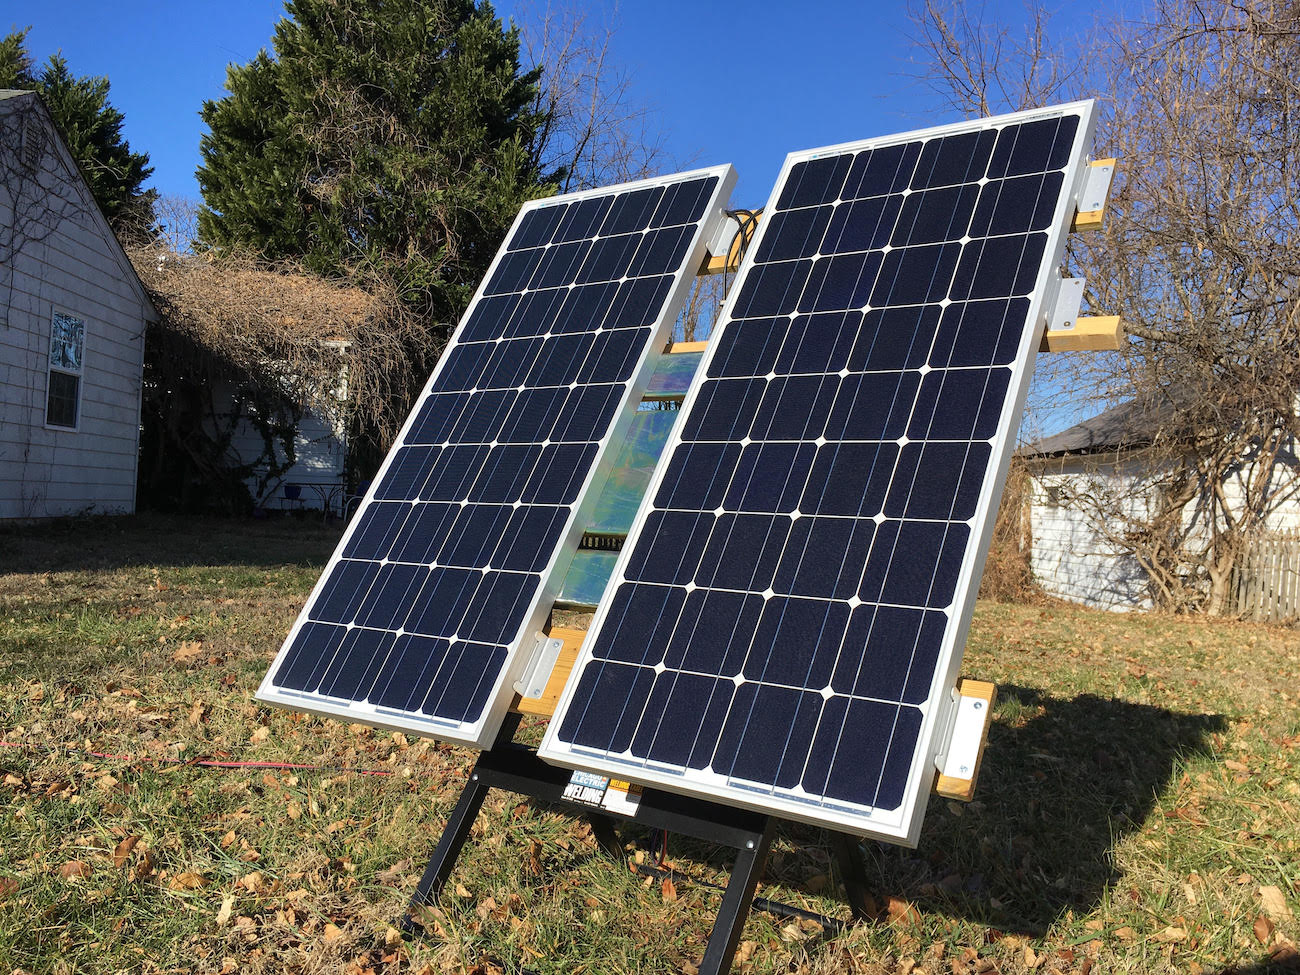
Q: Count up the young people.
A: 0